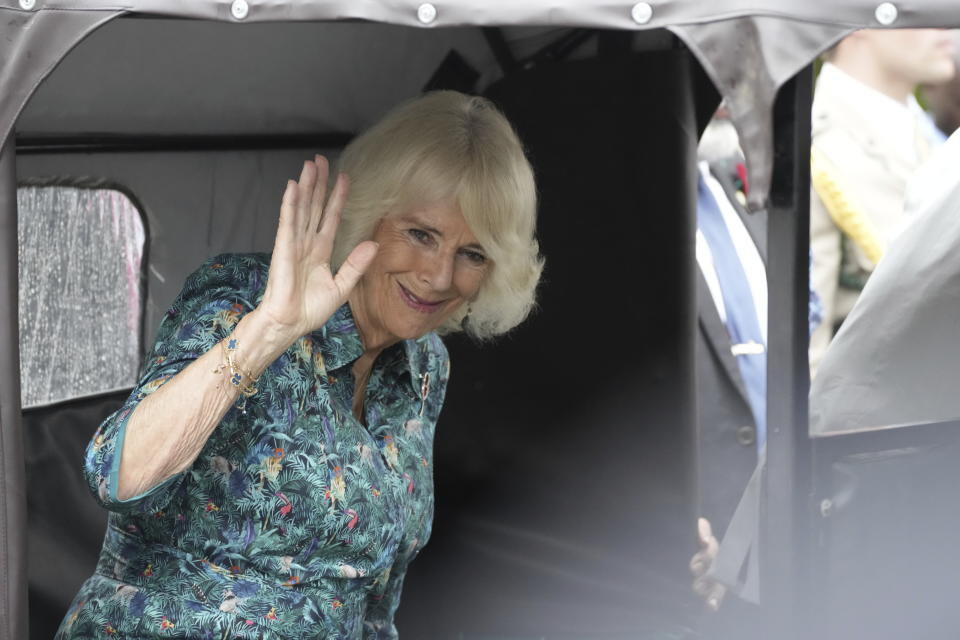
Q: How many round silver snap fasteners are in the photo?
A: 5